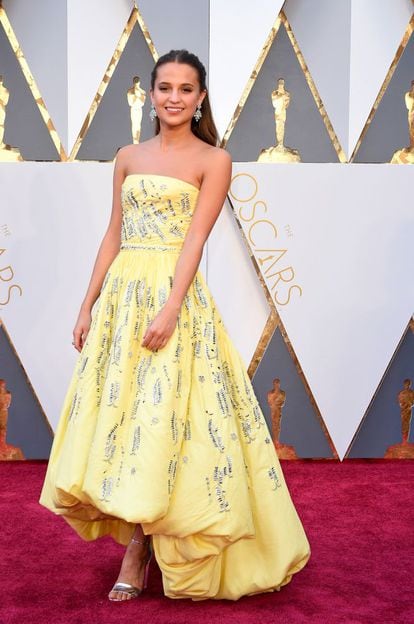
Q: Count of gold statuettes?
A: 7